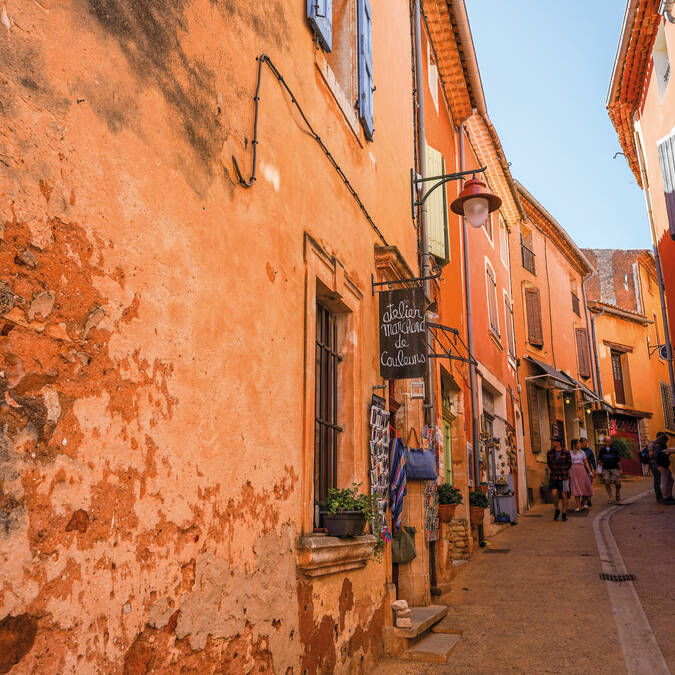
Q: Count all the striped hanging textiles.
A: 1